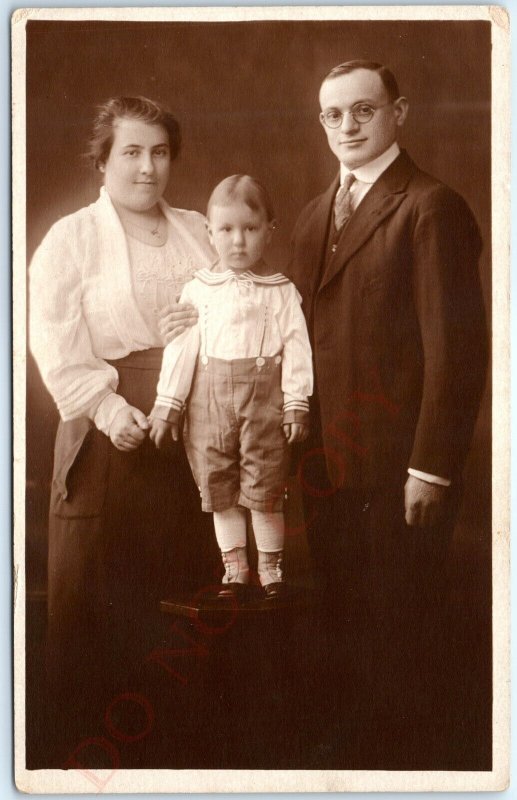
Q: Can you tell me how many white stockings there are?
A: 2